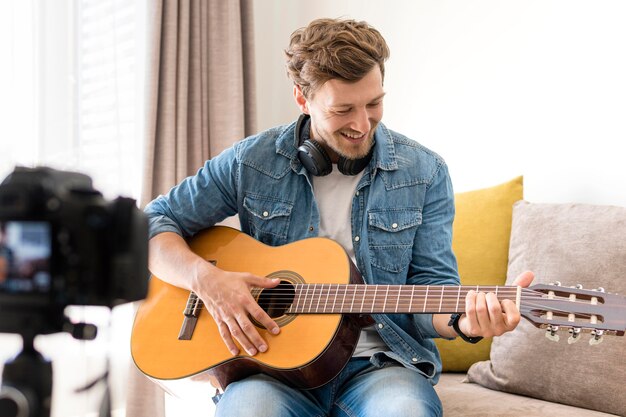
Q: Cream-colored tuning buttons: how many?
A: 3